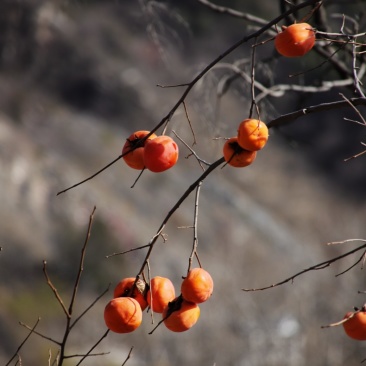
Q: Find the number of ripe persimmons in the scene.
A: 11